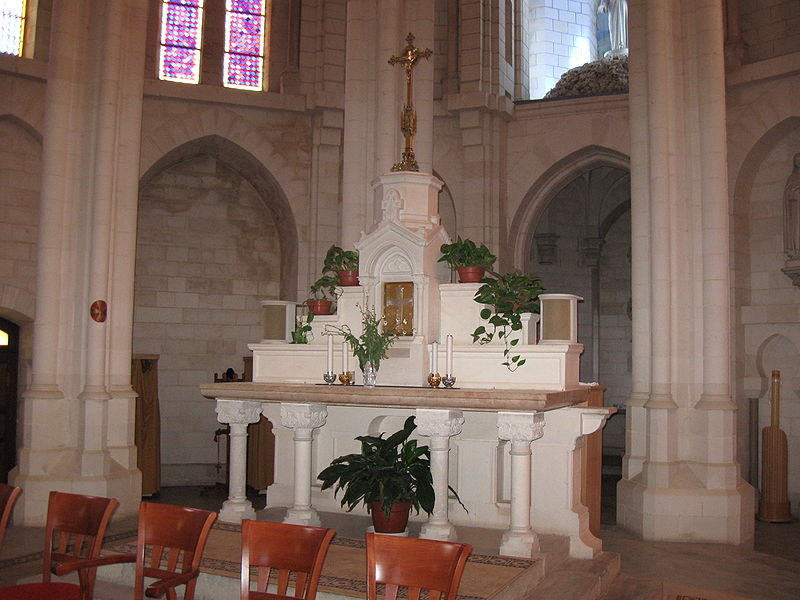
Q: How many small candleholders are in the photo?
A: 4